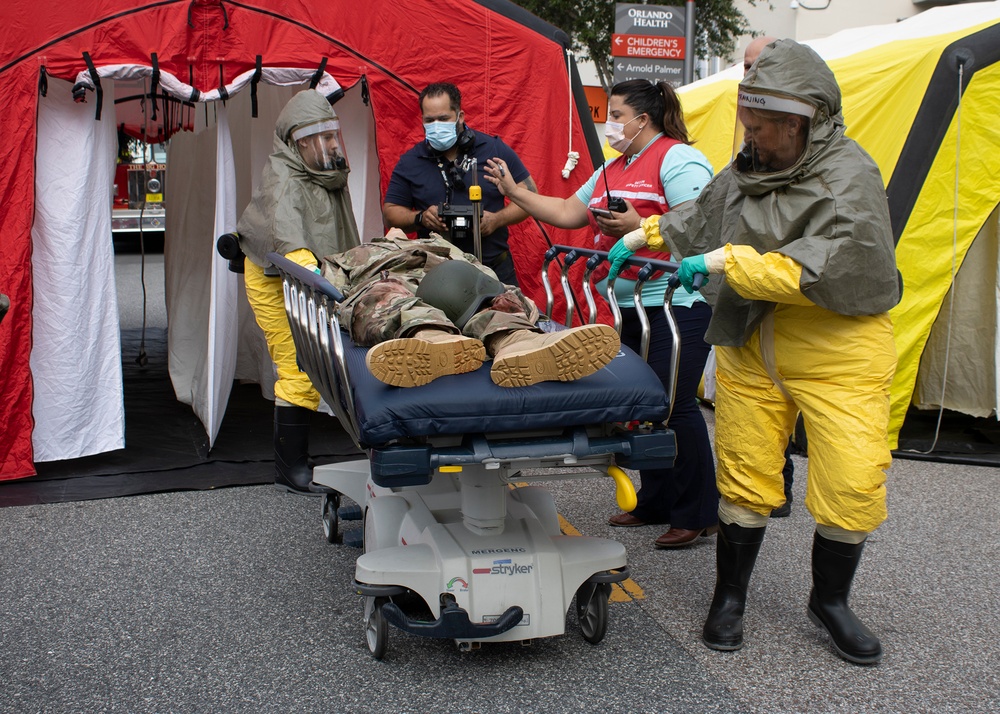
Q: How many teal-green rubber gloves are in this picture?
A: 3